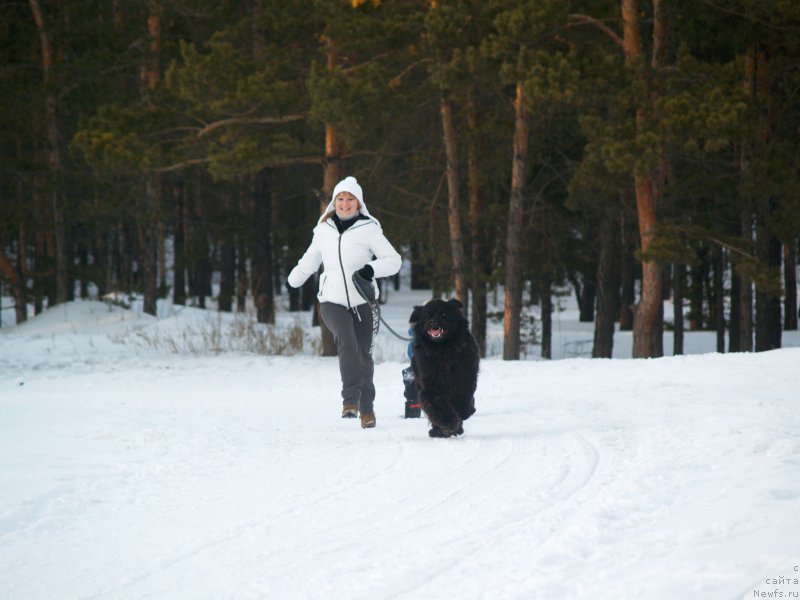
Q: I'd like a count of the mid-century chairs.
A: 0